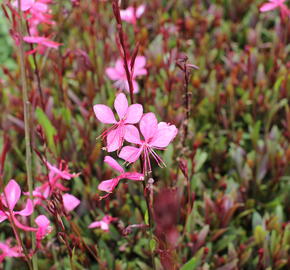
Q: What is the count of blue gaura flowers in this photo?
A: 0